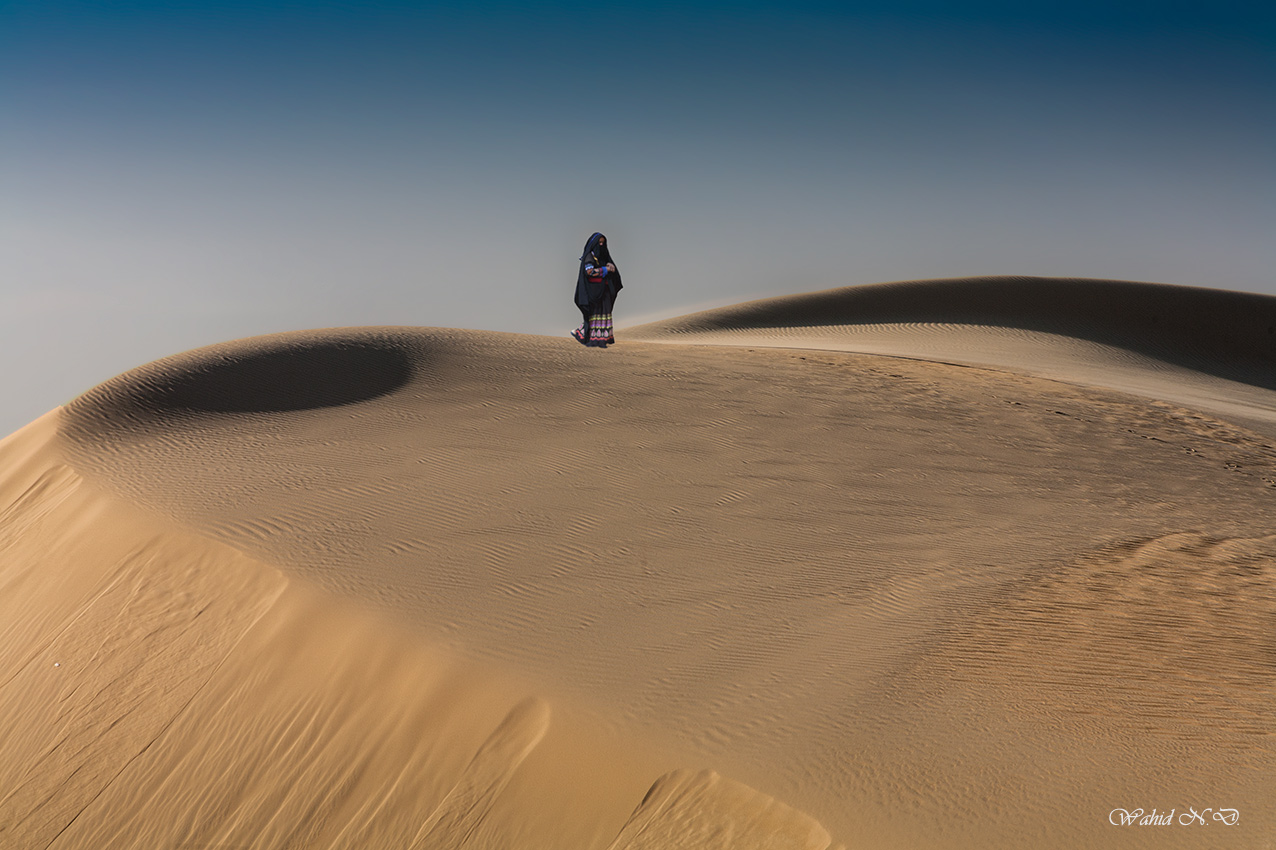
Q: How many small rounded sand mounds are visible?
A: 2